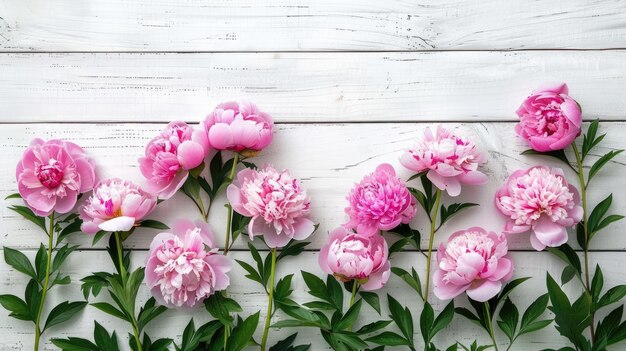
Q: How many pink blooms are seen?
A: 12